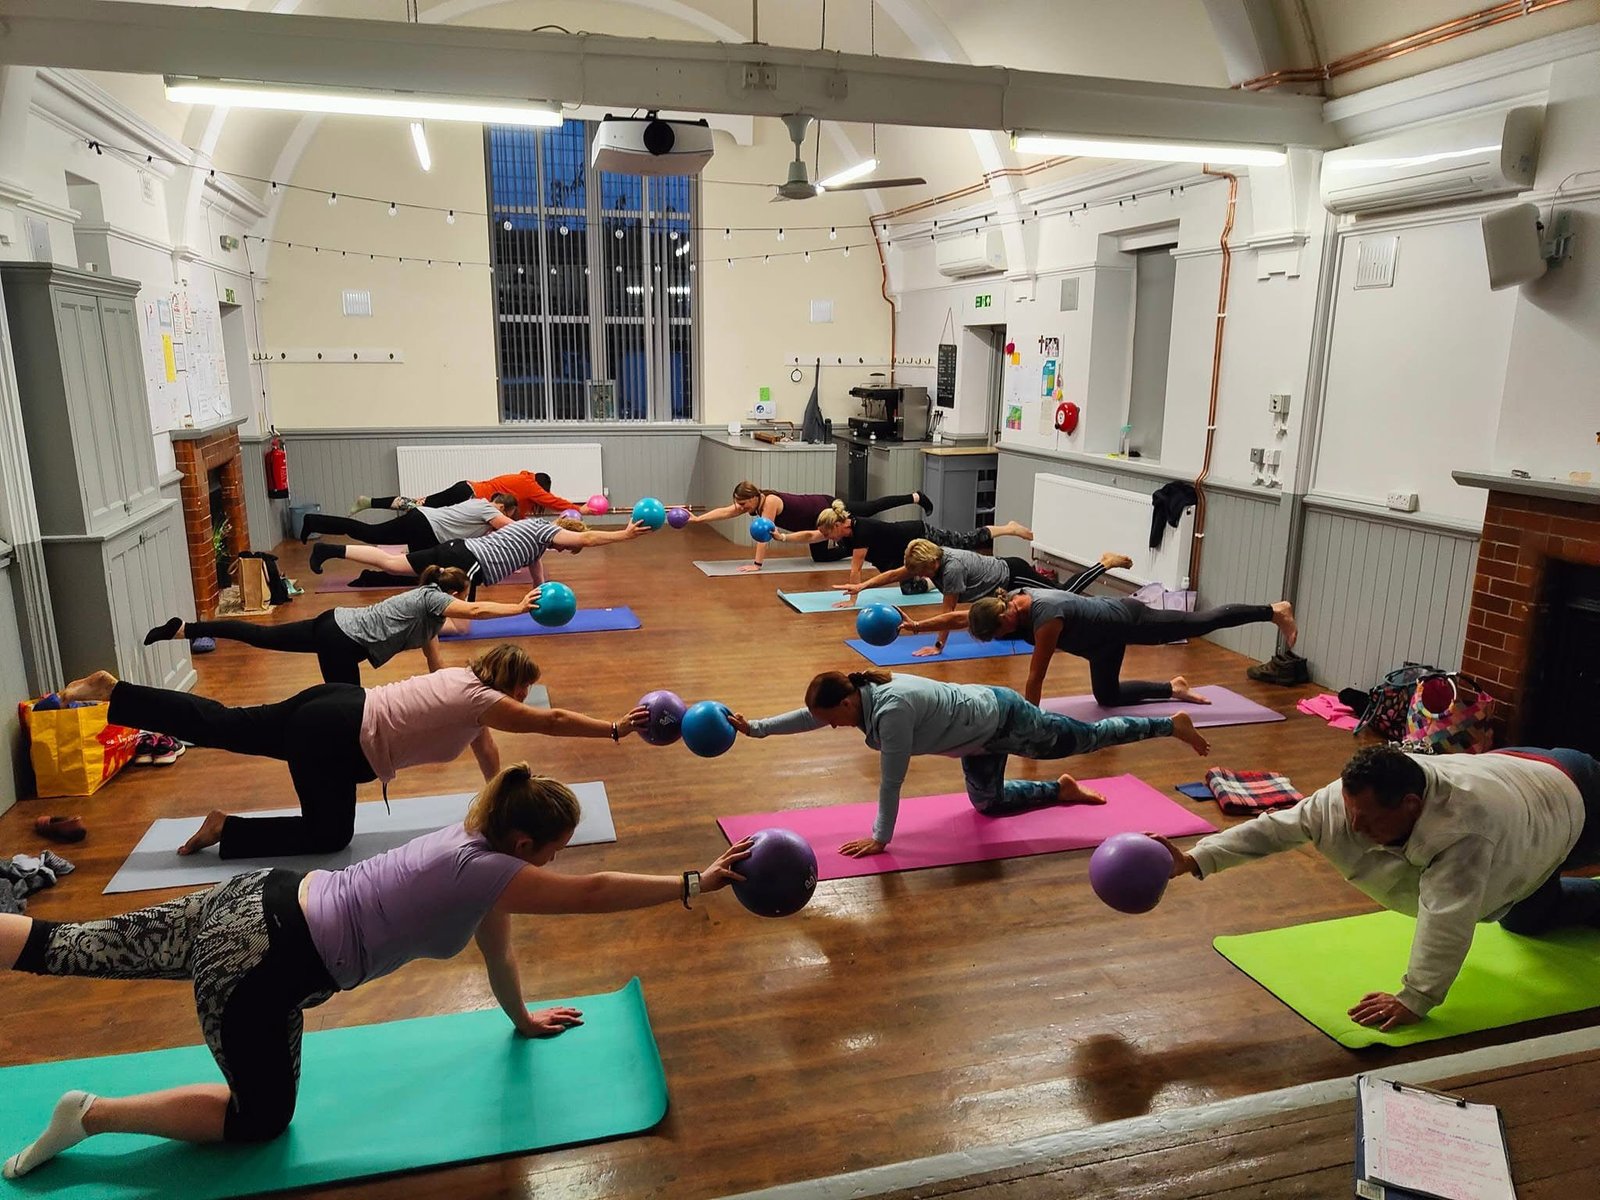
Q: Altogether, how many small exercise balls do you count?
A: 11